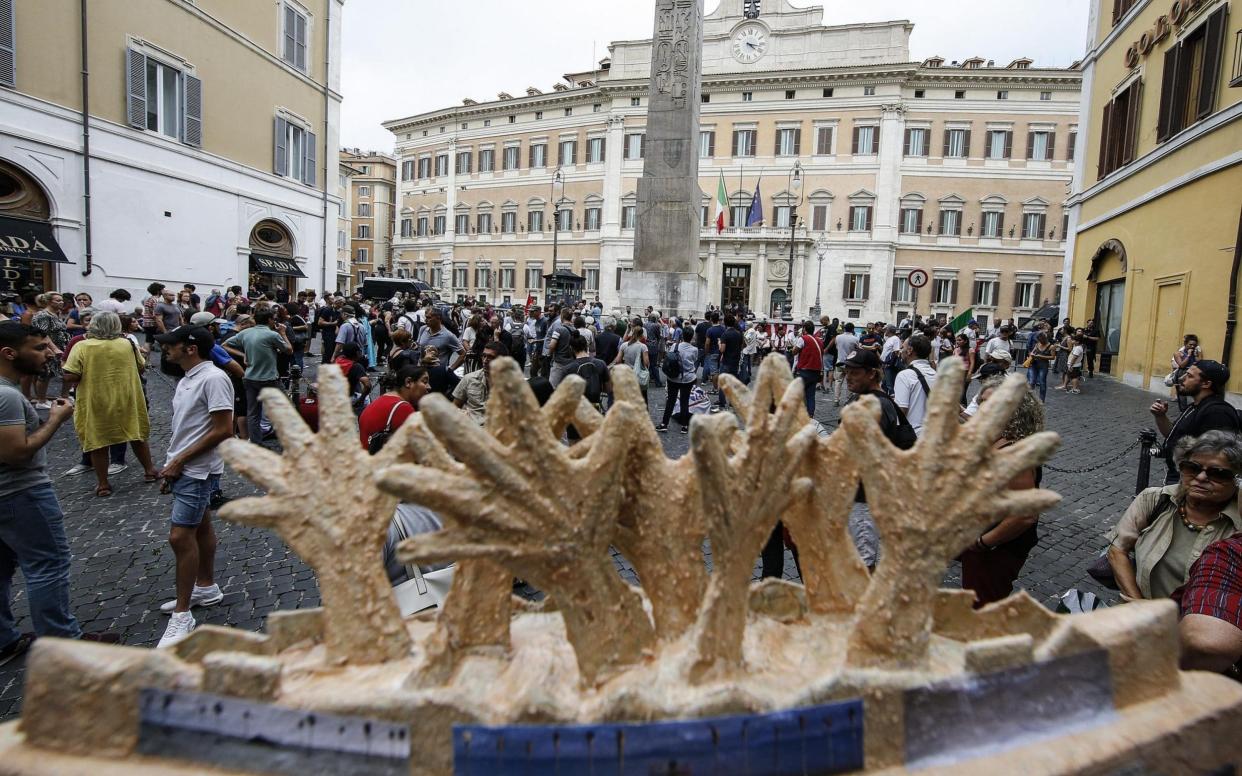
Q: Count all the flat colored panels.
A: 3